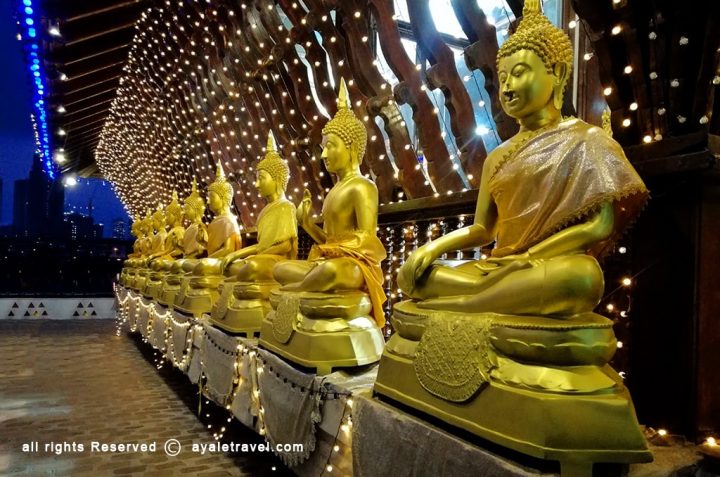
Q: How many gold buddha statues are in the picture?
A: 9